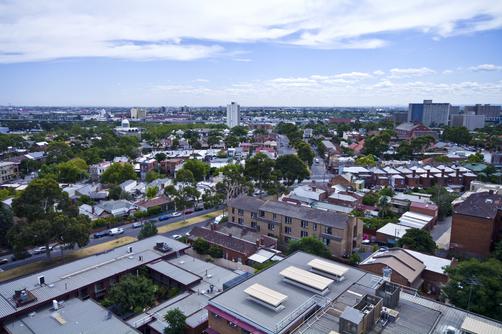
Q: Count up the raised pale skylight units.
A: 3